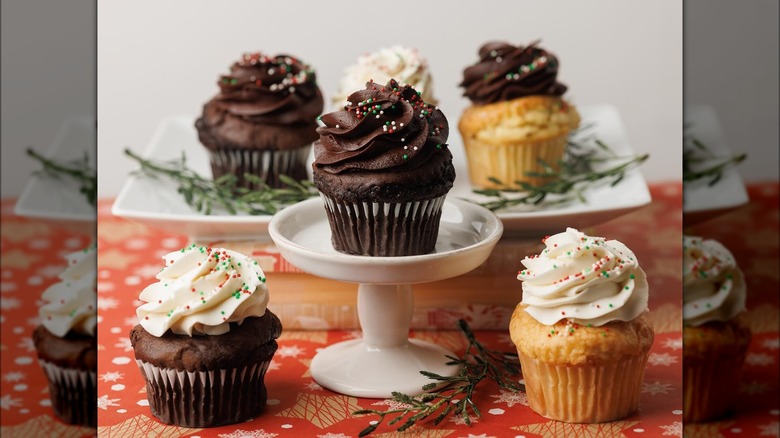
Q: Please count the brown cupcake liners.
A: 3